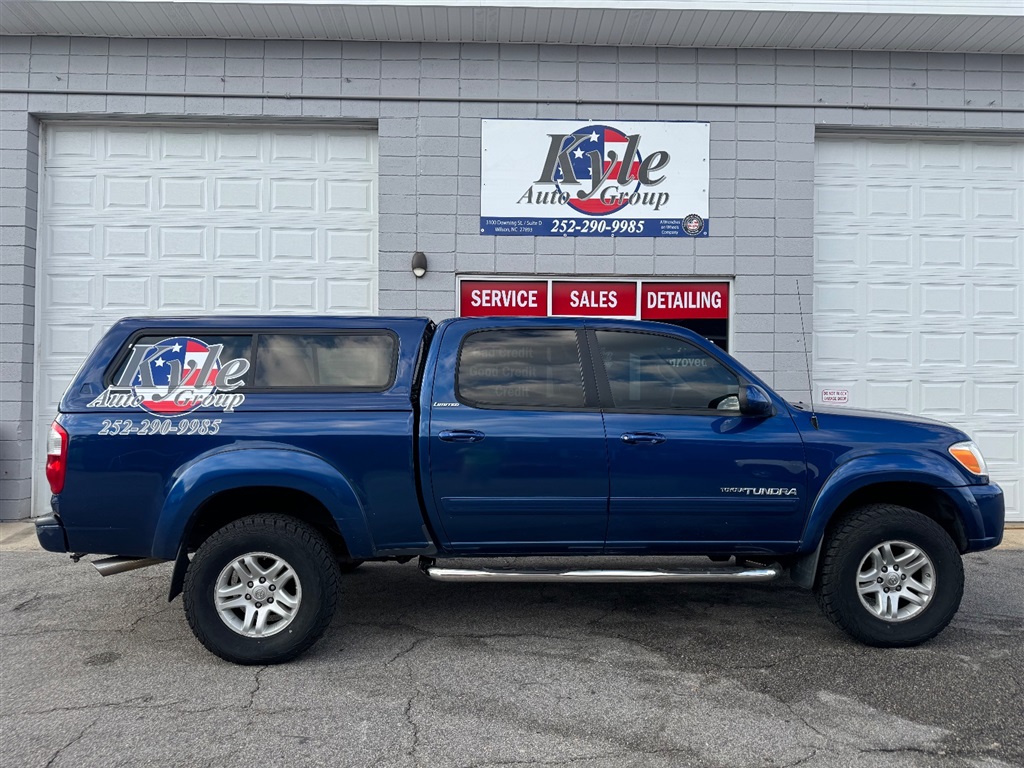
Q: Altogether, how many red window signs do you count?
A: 3